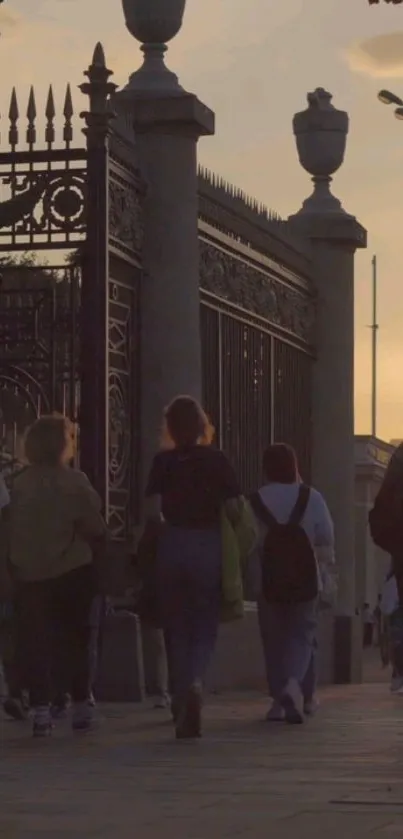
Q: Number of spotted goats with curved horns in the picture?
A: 0